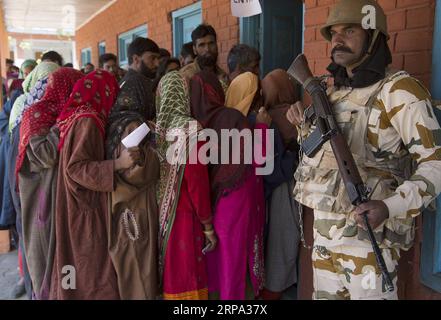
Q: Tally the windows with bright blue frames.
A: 4